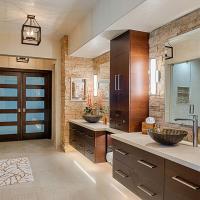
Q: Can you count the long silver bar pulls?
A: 7